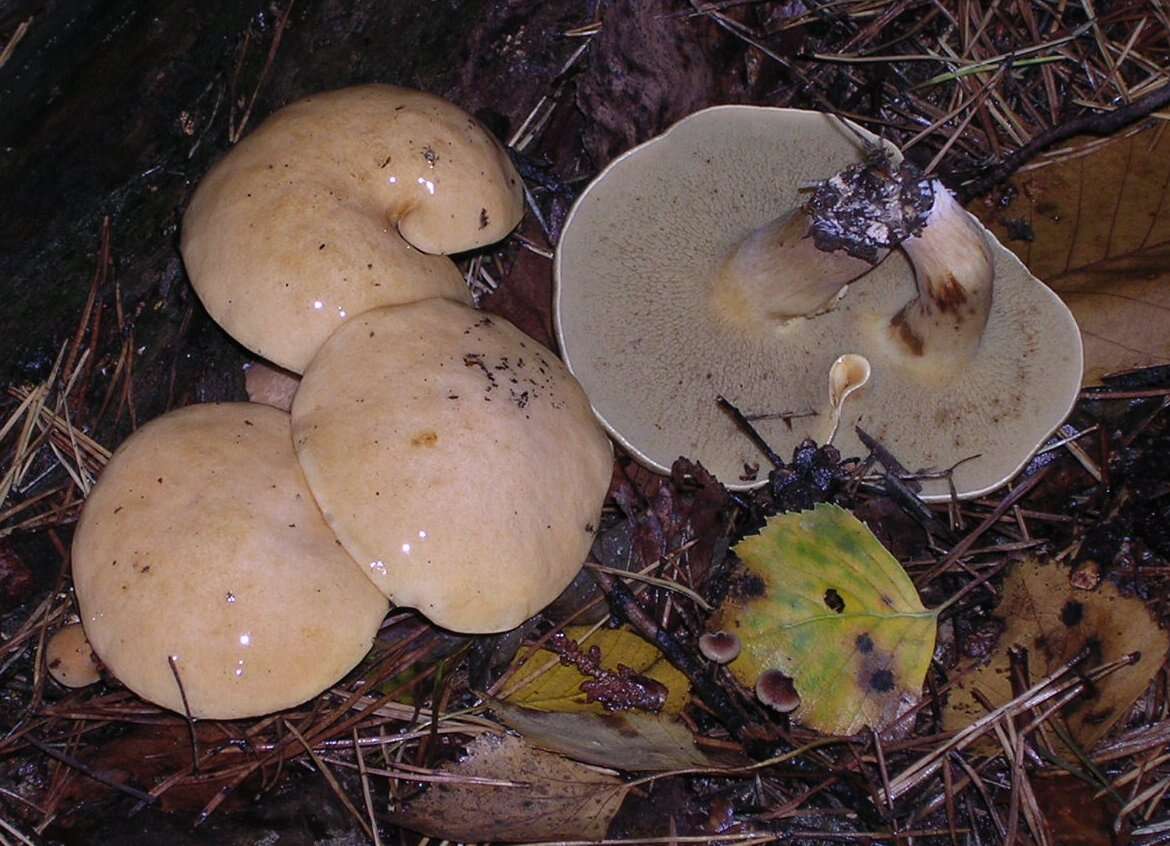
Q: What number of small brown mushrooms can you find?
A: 2